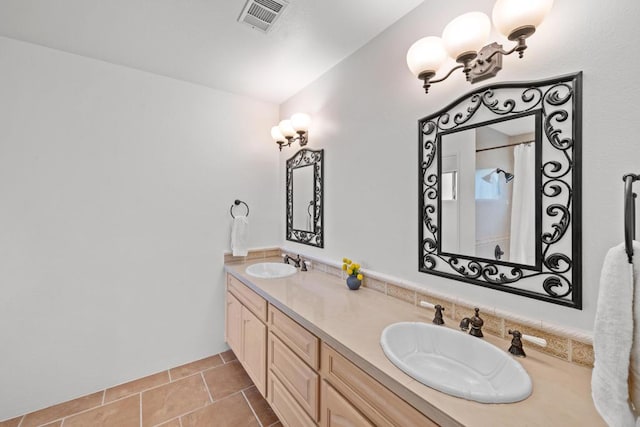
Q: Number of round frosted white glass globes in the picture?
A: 6